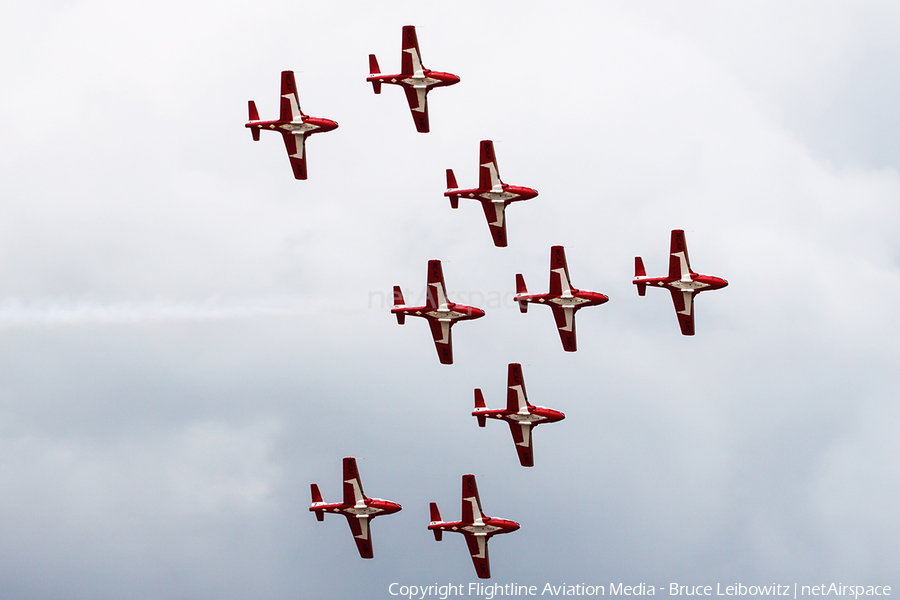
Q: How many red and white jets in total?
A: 9